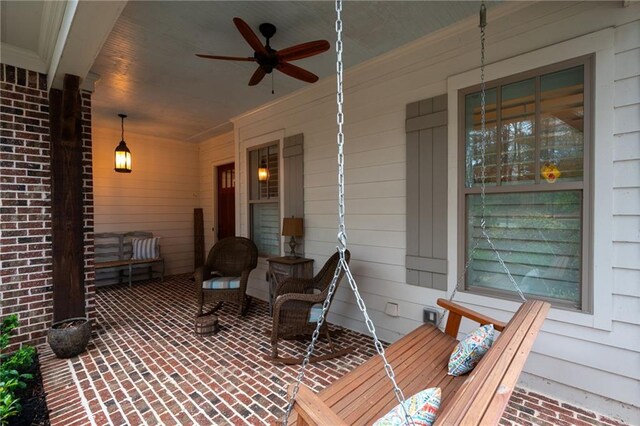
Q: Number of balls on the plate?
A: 0